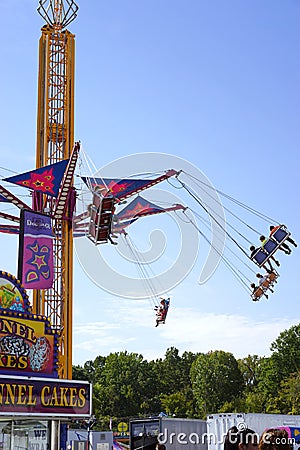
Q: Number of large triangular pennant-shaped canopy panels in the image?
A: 3